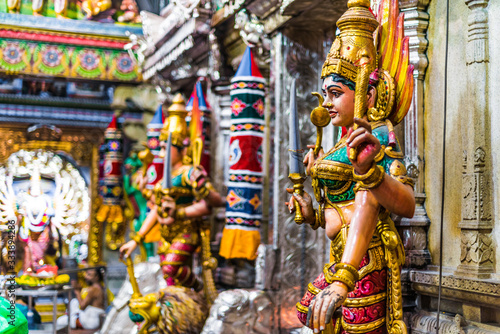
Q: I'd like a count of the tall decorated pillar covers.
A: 4